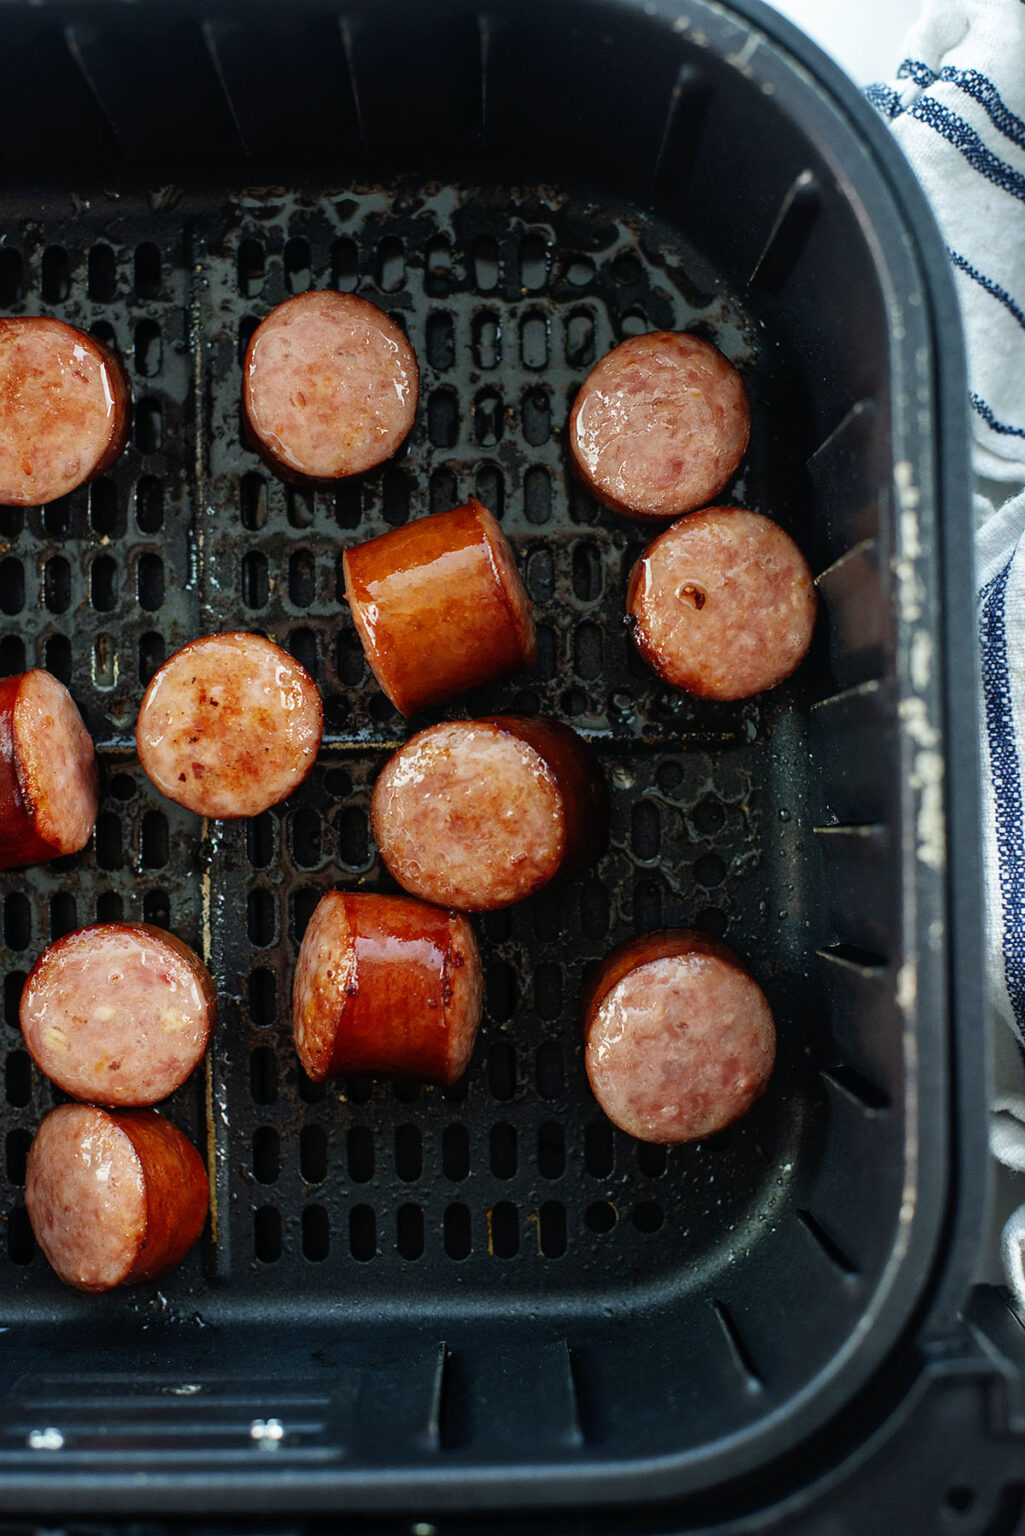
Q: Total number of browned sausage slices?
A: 12